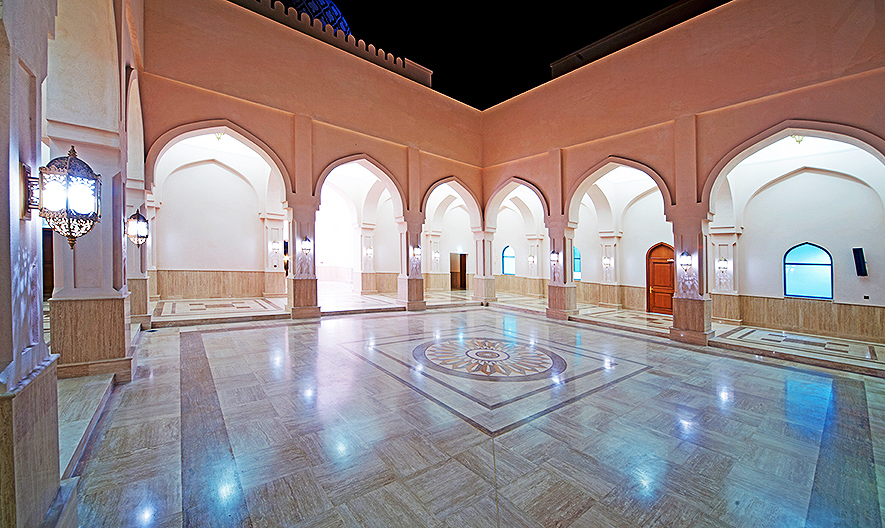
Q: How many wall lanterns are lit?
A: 12